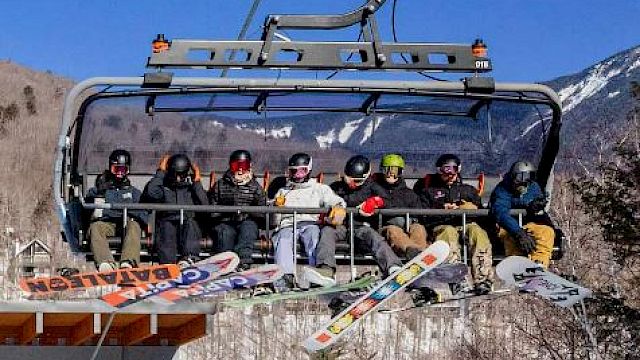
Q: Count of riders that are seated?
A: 8